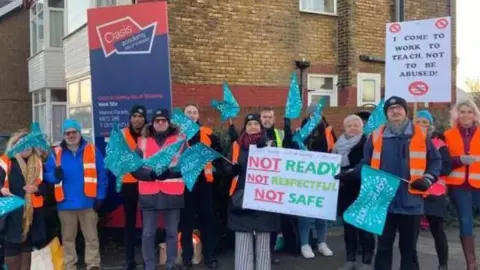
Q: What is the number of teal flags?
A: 11